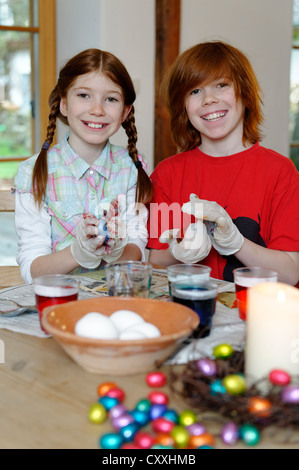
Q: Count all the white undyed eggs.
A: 4